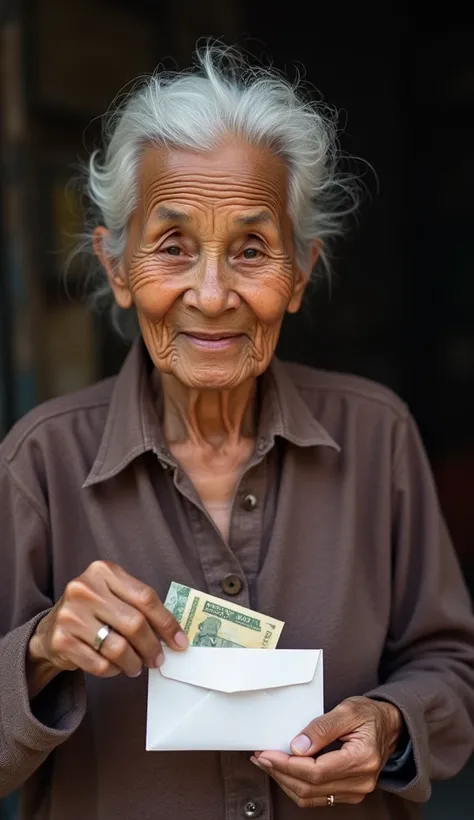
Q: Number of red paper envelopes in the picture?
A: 0